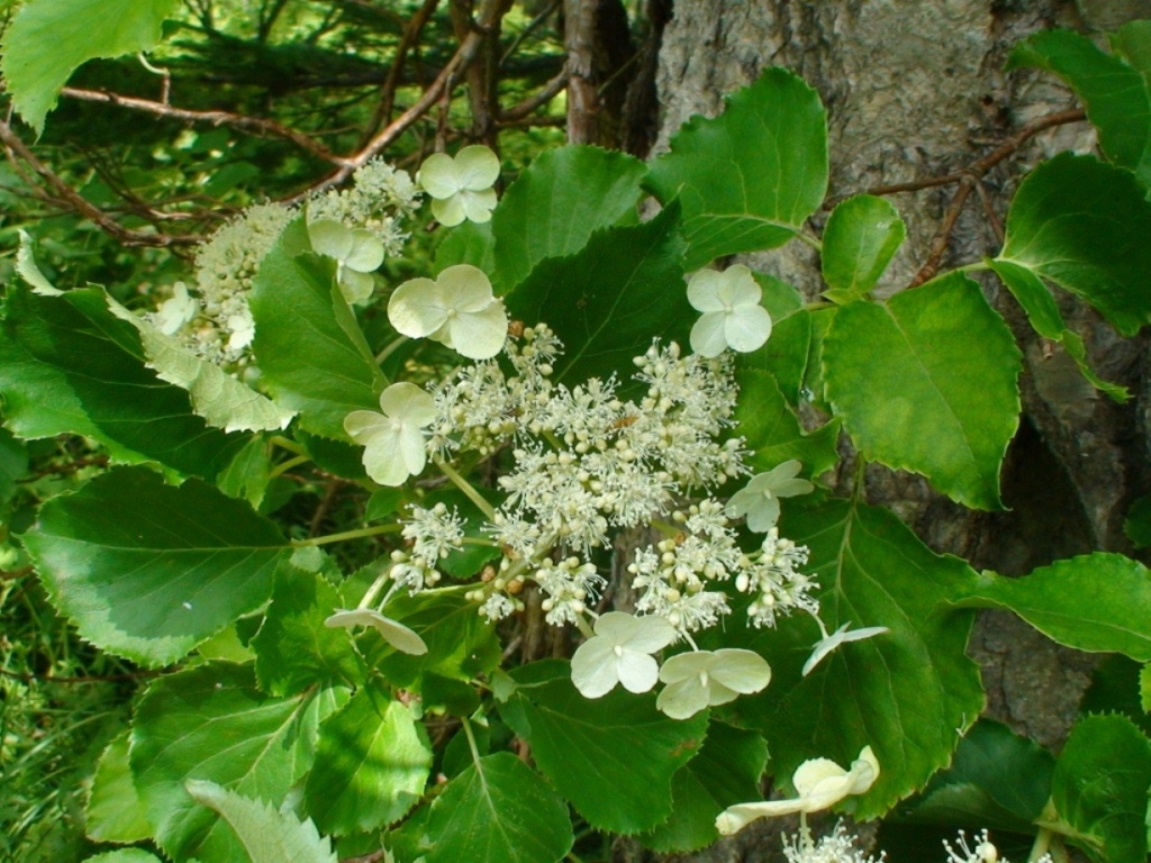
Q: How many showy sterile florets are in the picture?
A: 13